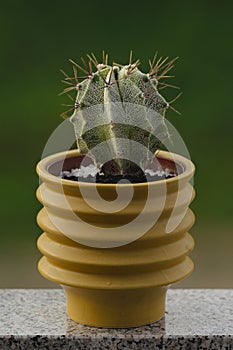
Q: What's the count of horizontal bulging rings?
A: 5